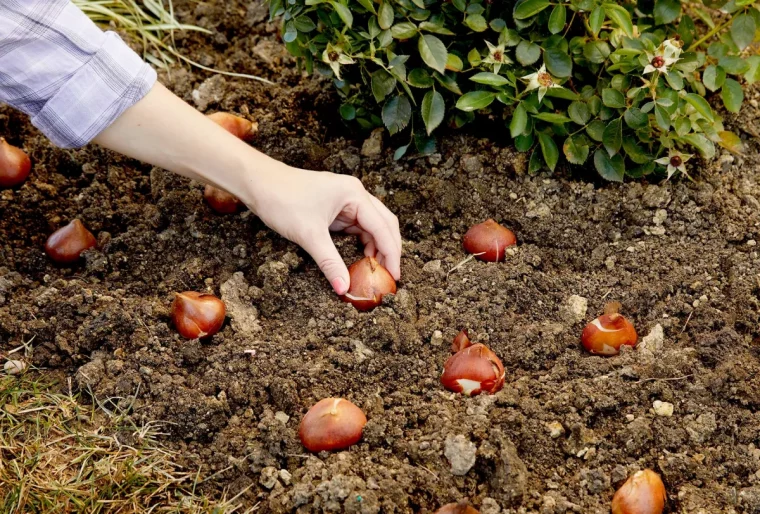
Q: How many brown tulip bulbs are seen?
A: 12